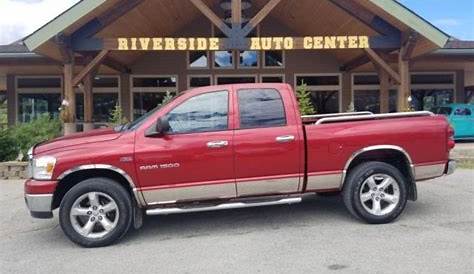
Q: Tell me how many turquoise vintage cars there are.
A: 1